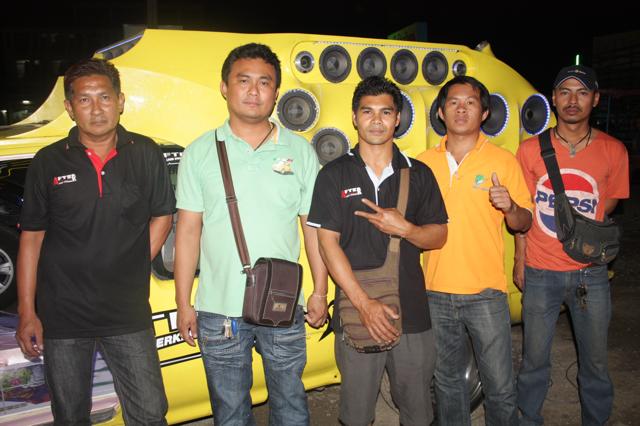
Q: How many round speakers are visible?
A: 12